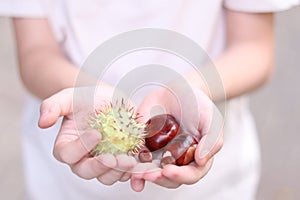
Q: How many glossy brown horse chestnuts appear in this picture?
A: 2